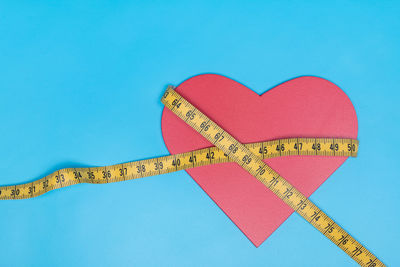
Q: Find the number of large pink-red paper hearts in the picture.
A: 1